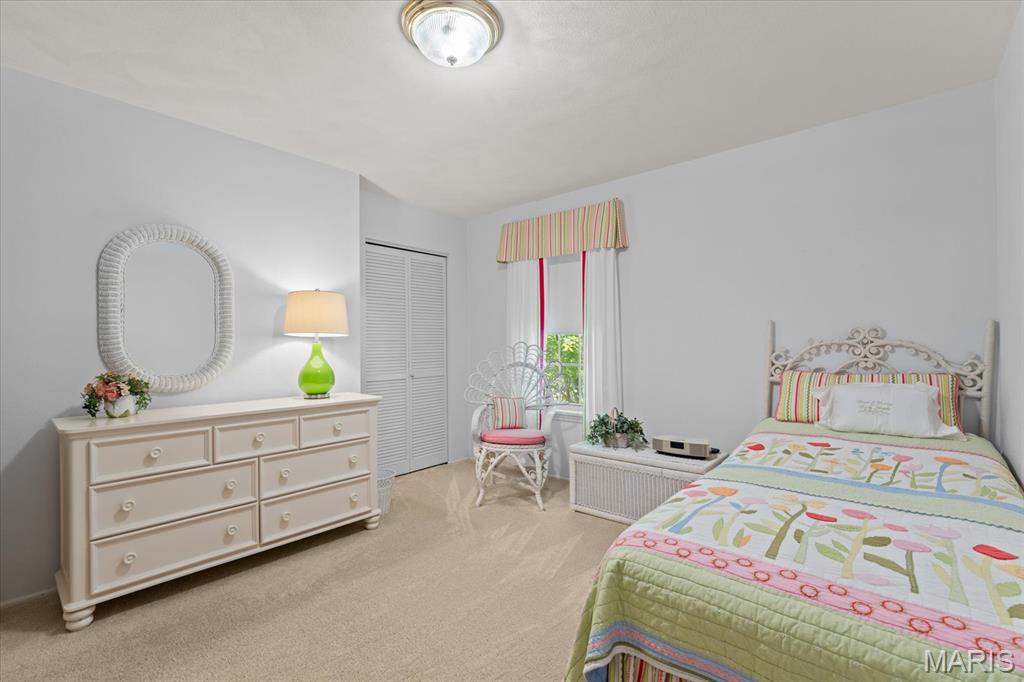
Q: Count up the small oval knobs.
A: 11